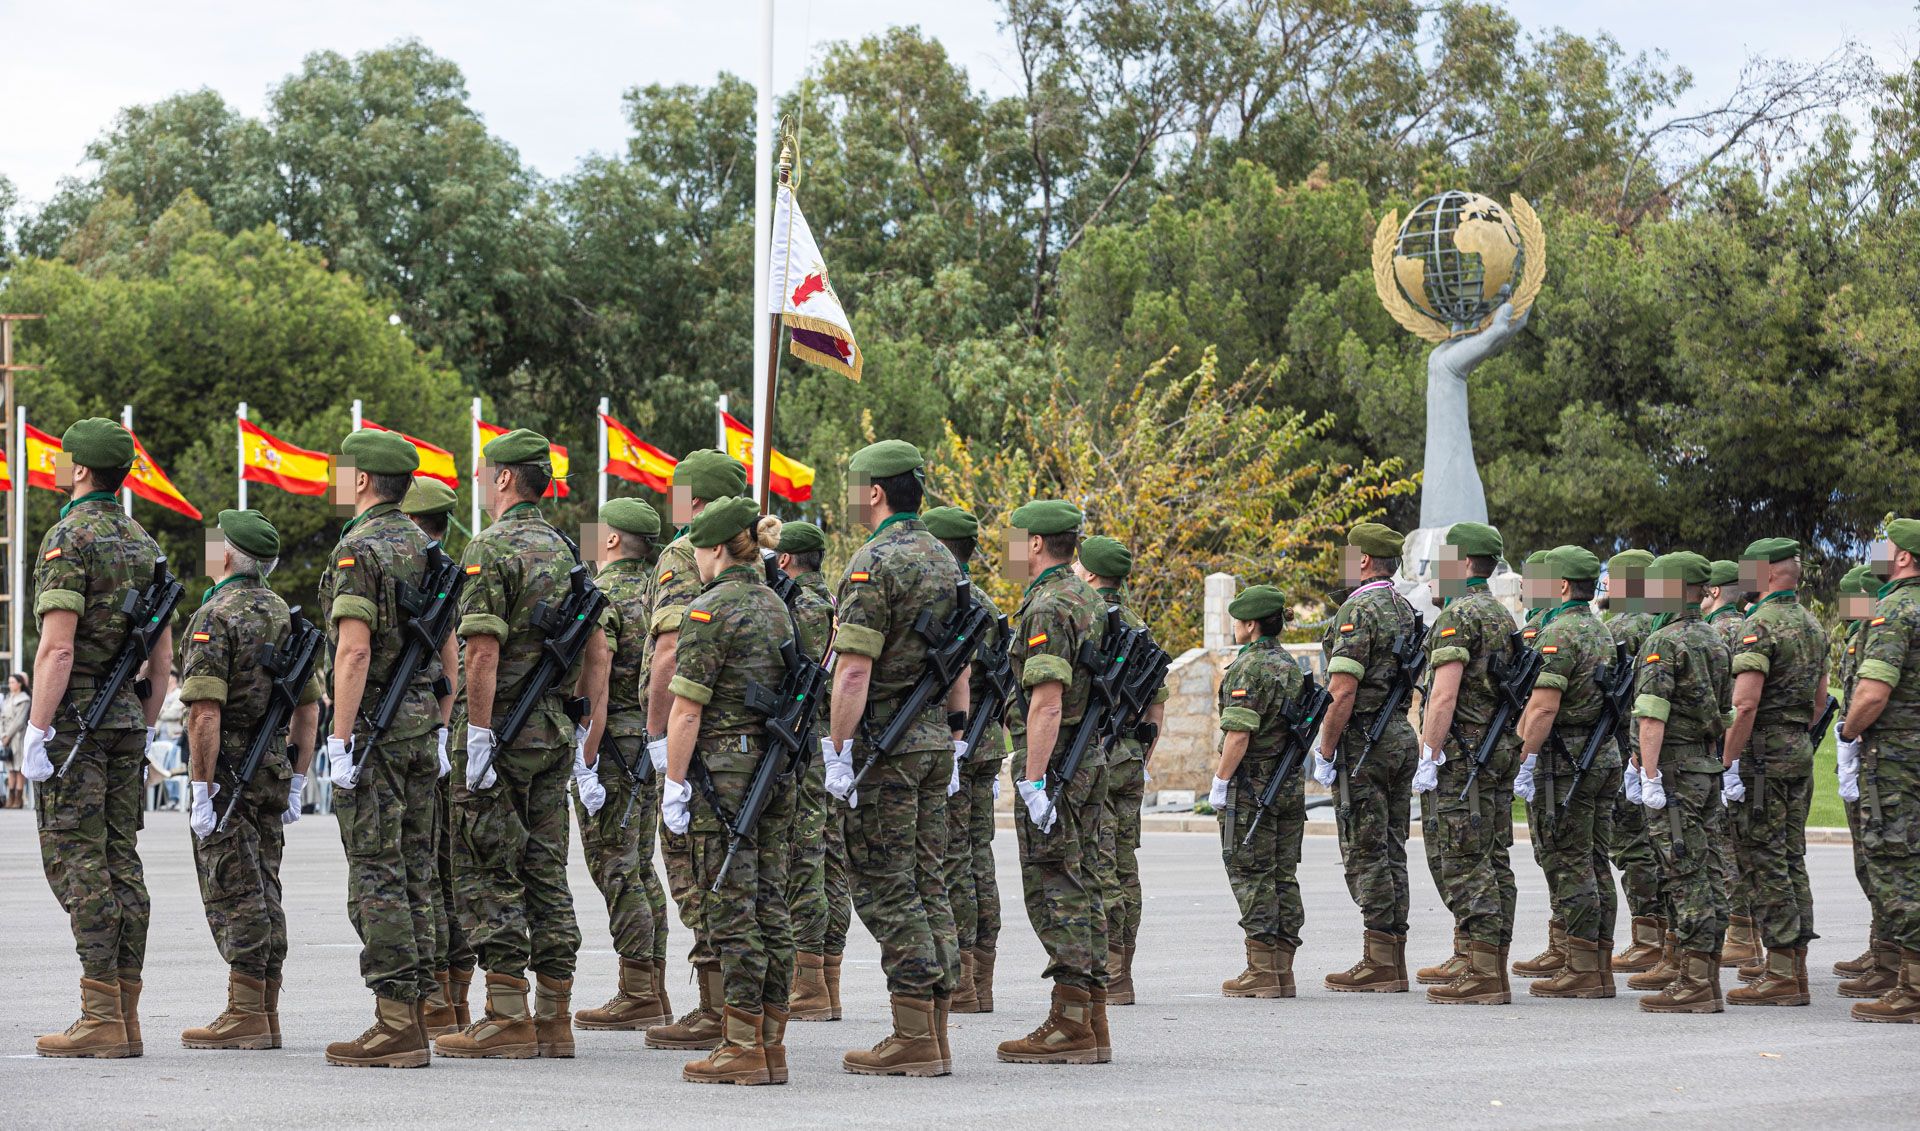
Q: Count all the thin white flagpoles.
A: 7